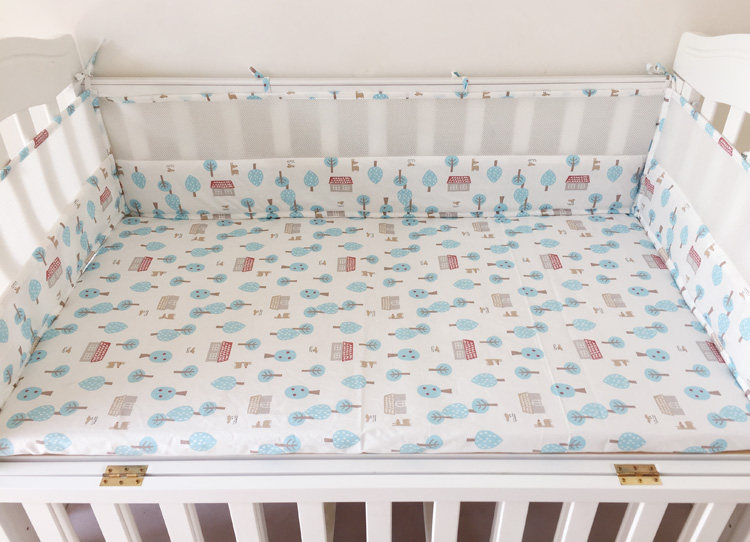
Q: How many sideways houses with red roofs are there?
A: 12